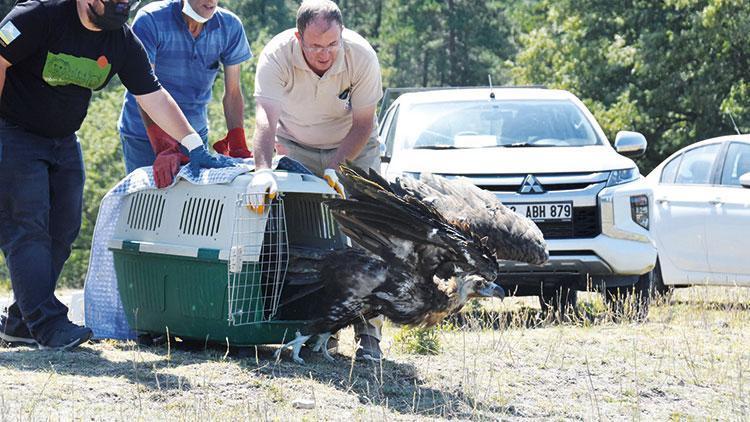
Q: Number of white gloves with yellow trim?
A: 2